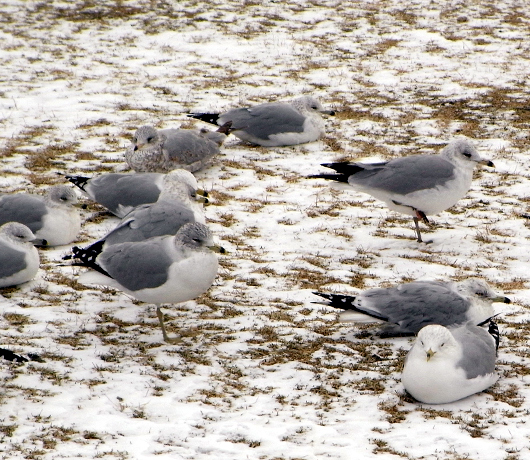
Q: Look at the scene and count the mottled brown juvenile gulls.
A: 1